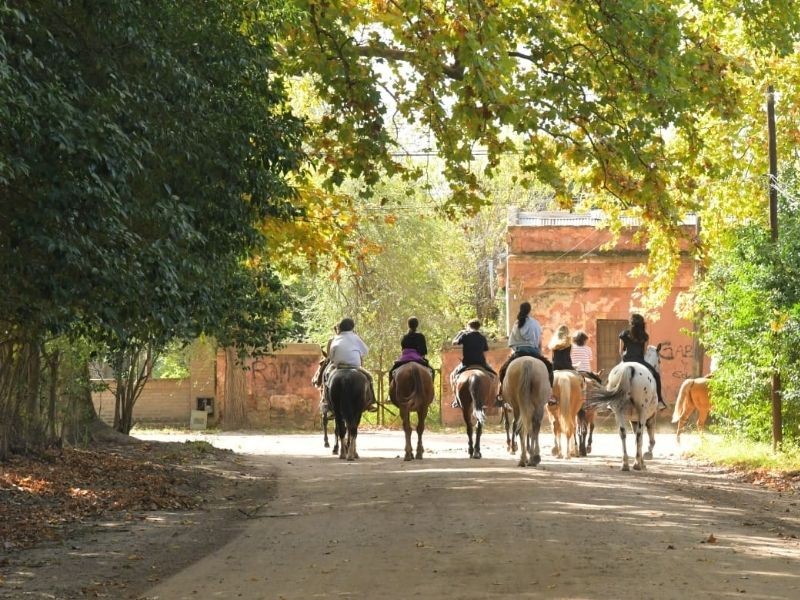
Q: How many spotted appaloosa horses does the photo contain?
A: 1